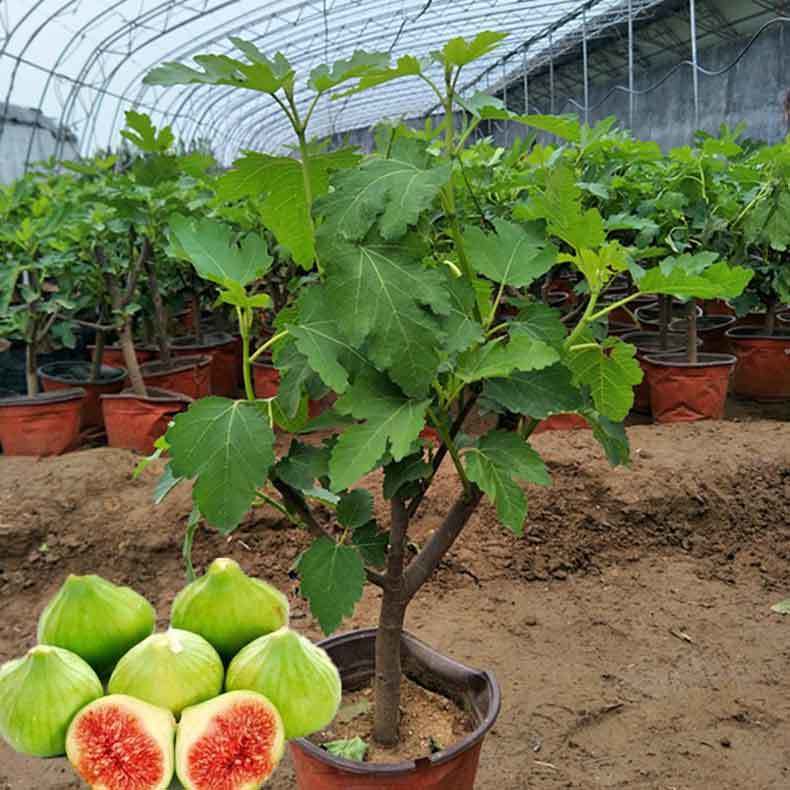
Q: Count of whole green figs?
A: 5